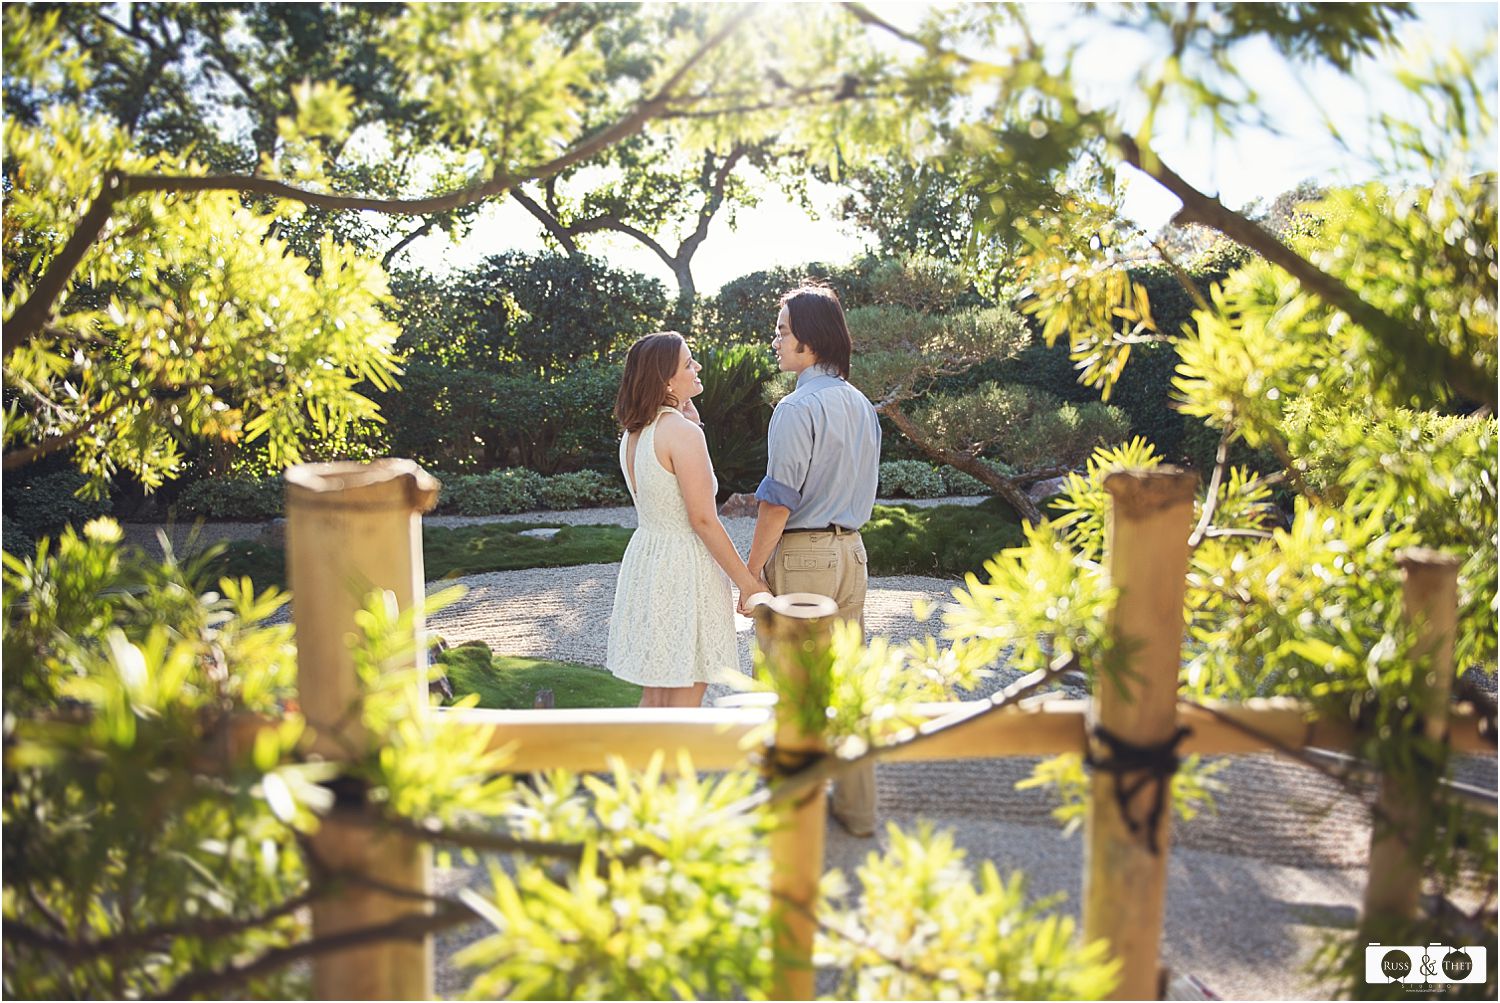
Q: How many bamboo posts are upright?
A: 4